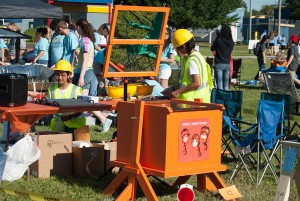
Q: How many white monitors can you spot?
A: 0